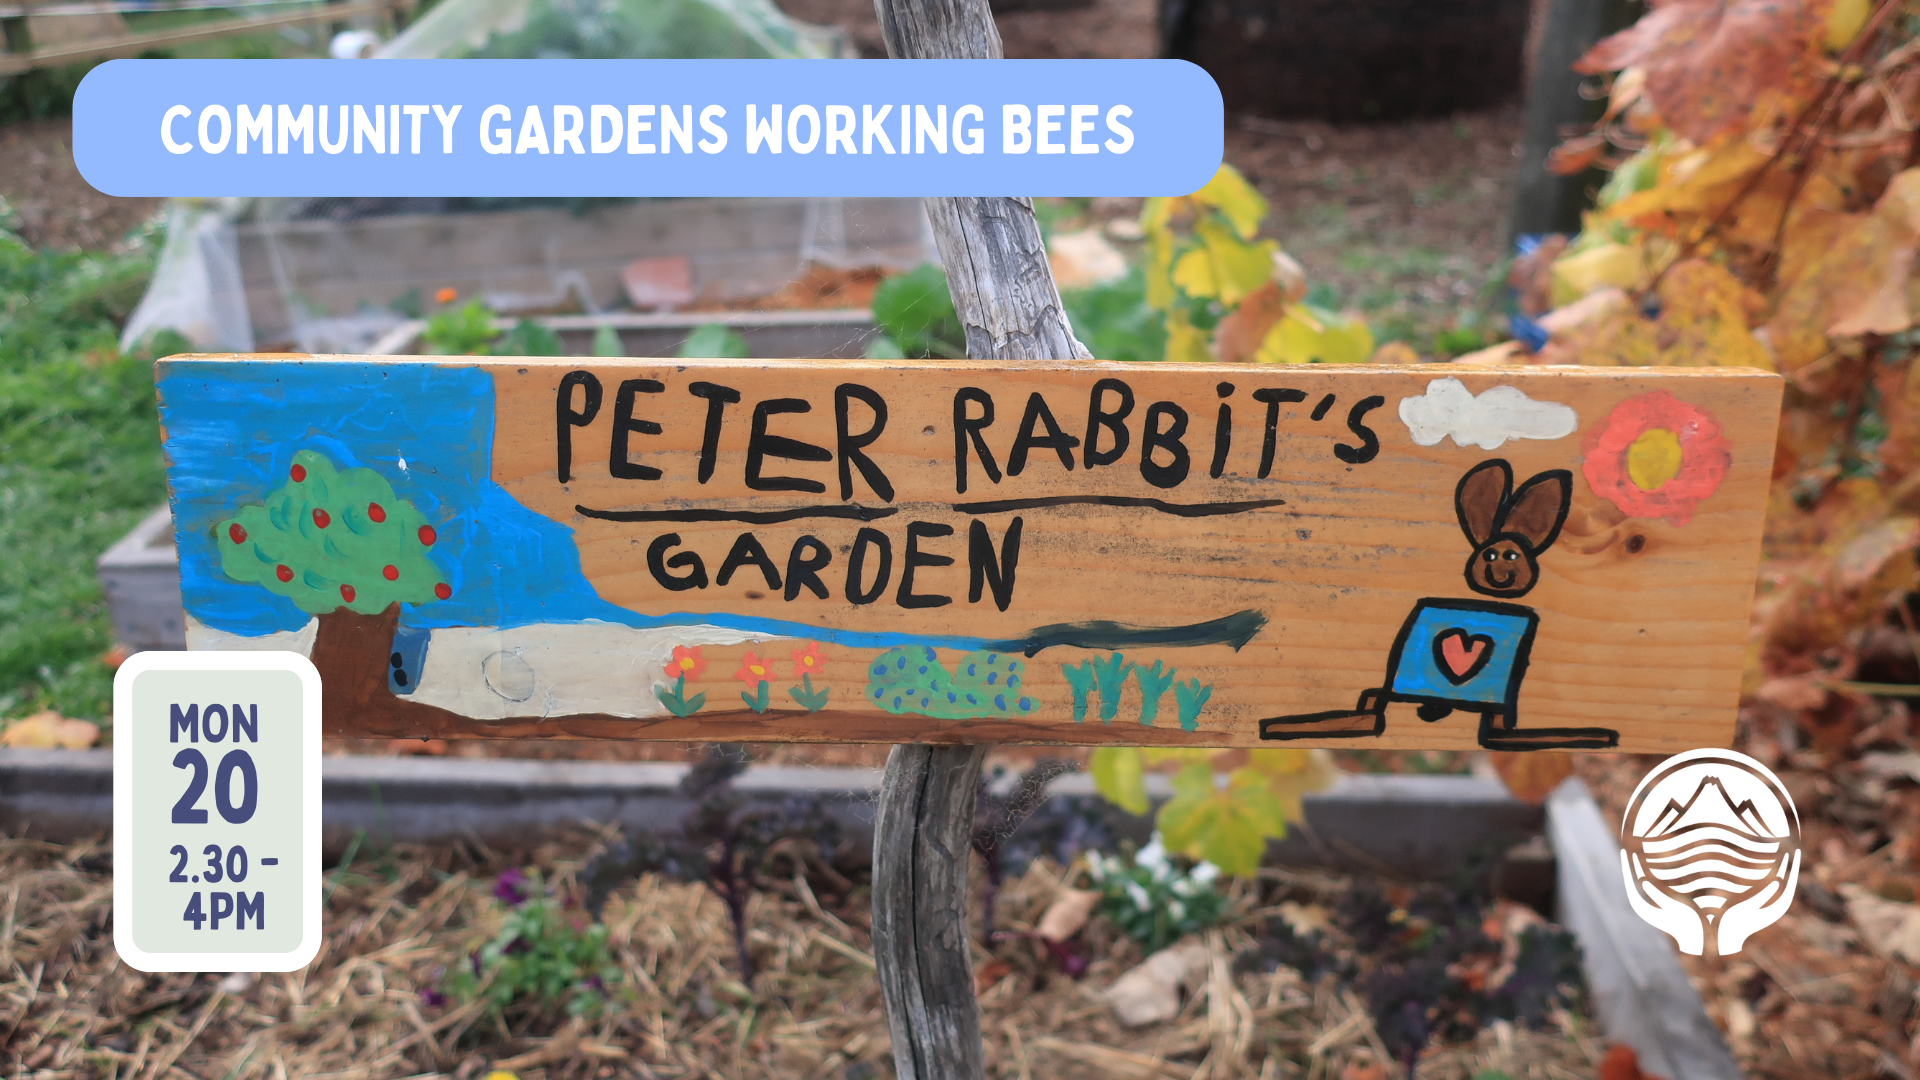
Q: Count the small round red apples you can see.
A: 9